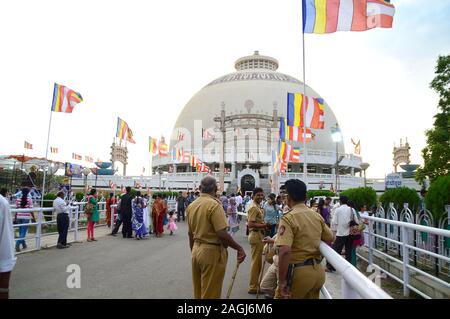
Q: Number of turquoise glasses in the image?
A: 0